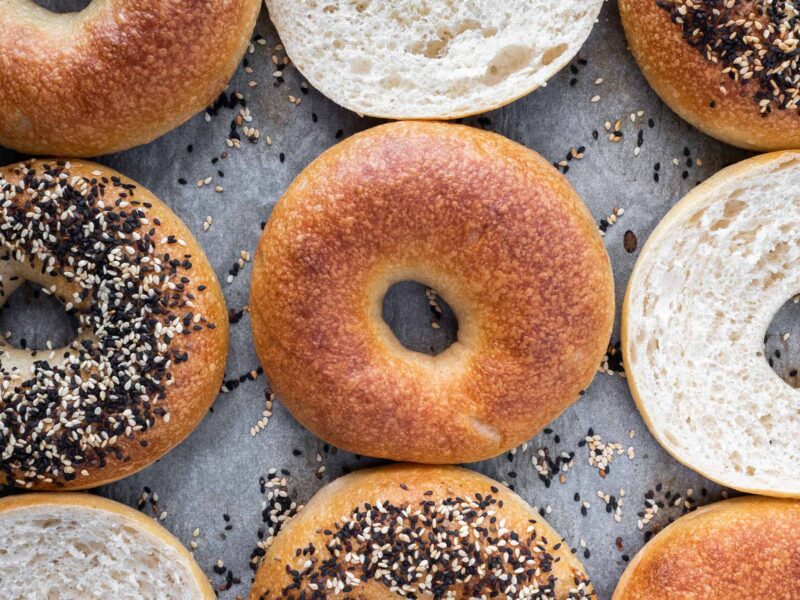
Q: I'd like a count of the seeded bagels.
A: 3